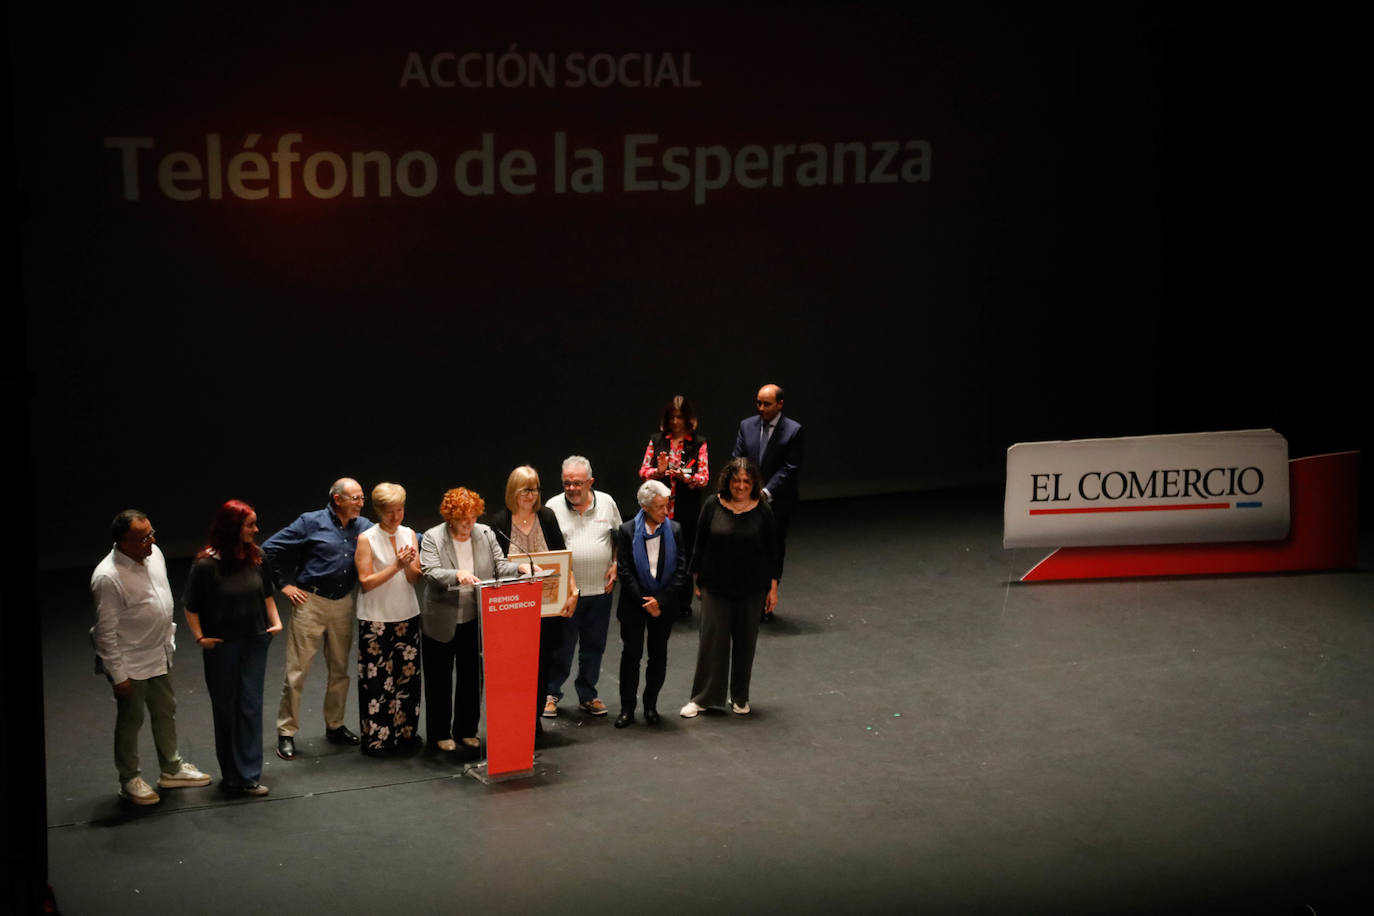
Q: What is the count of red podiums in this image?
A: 1